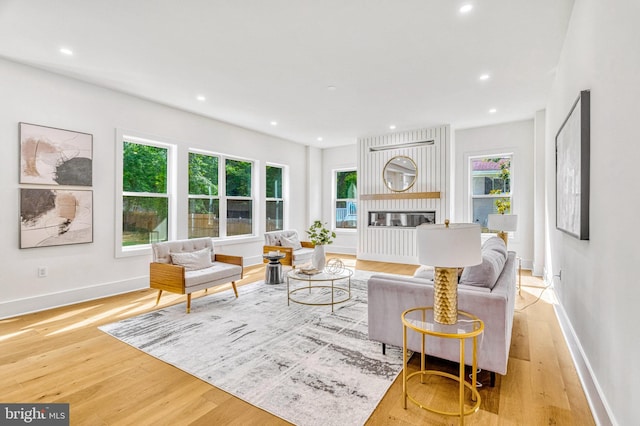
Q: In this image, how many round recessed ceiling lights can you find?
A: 8